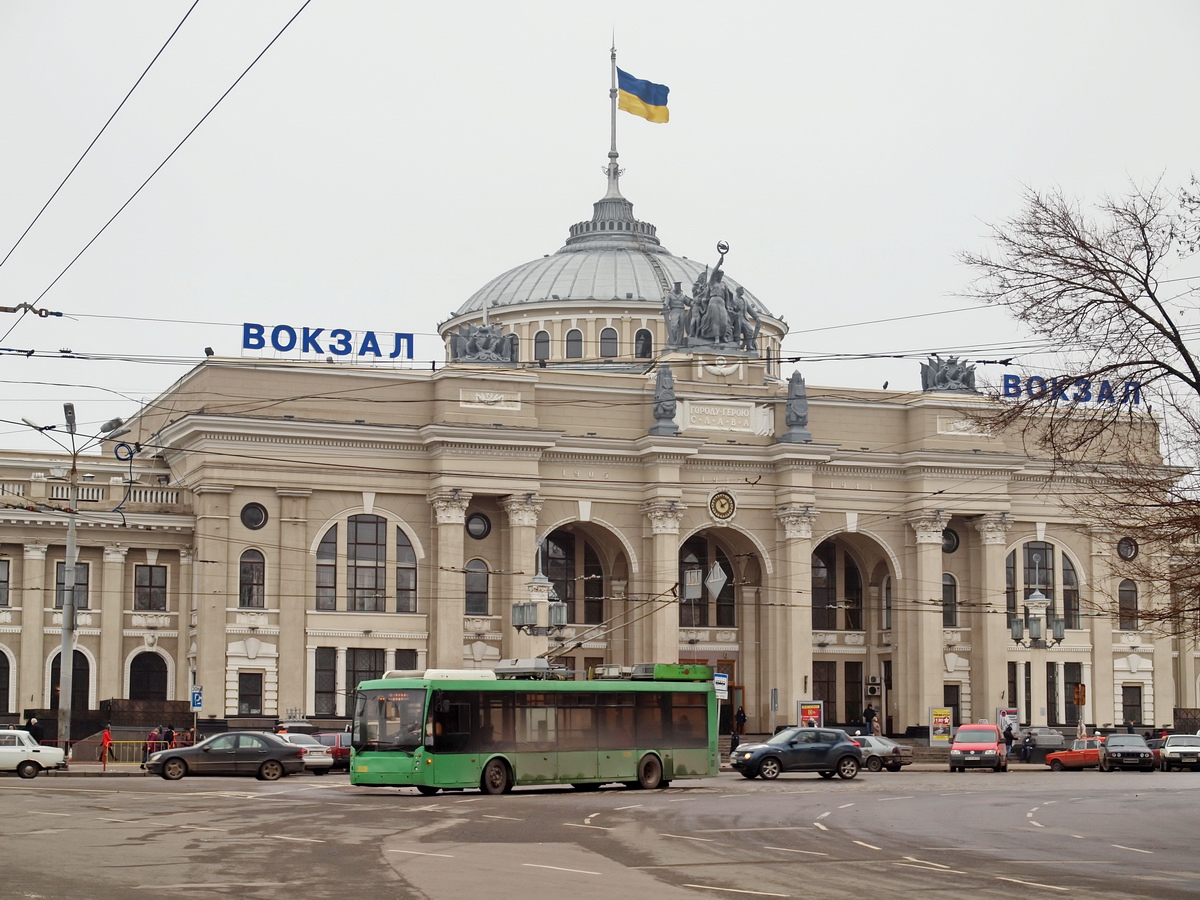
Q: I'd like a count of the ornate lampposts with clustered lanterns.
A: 2